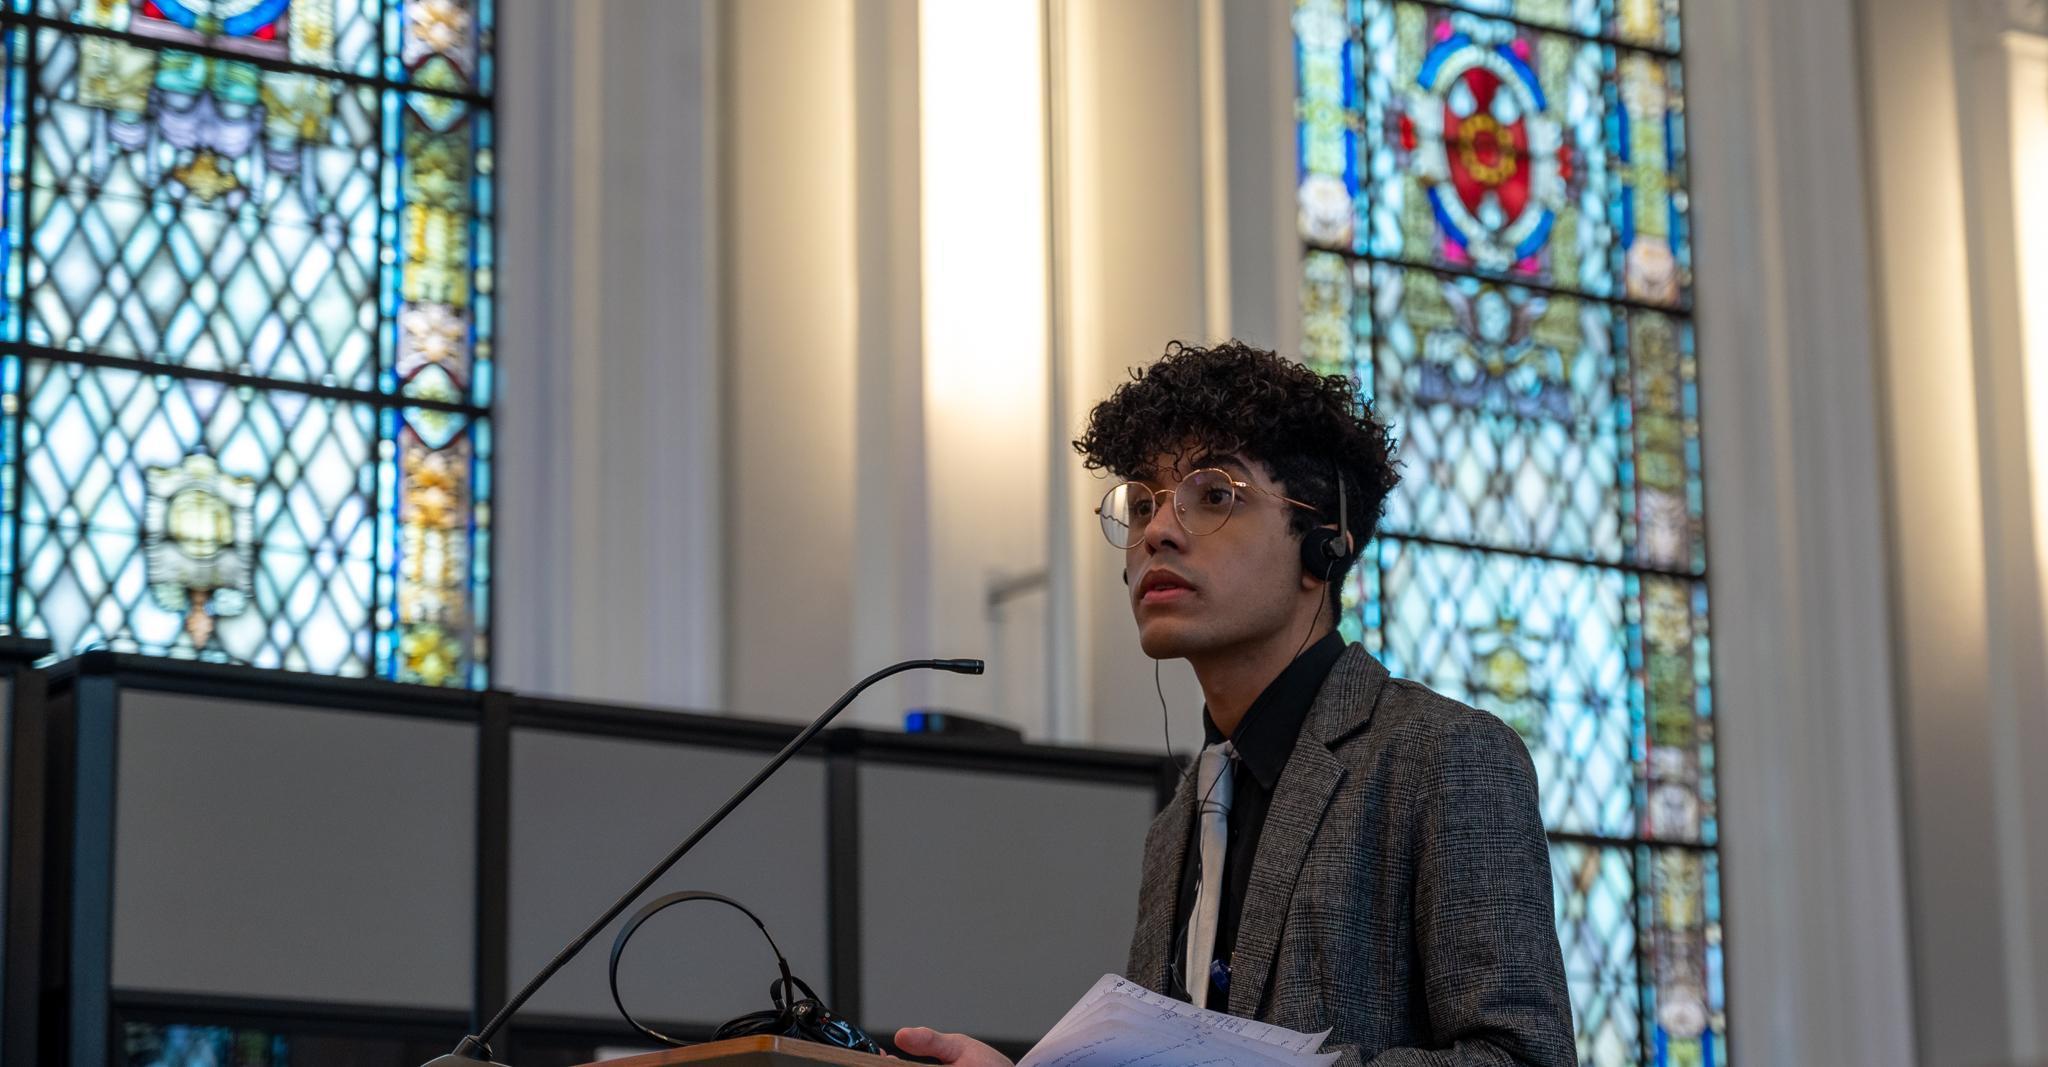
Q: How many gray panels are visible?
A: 3